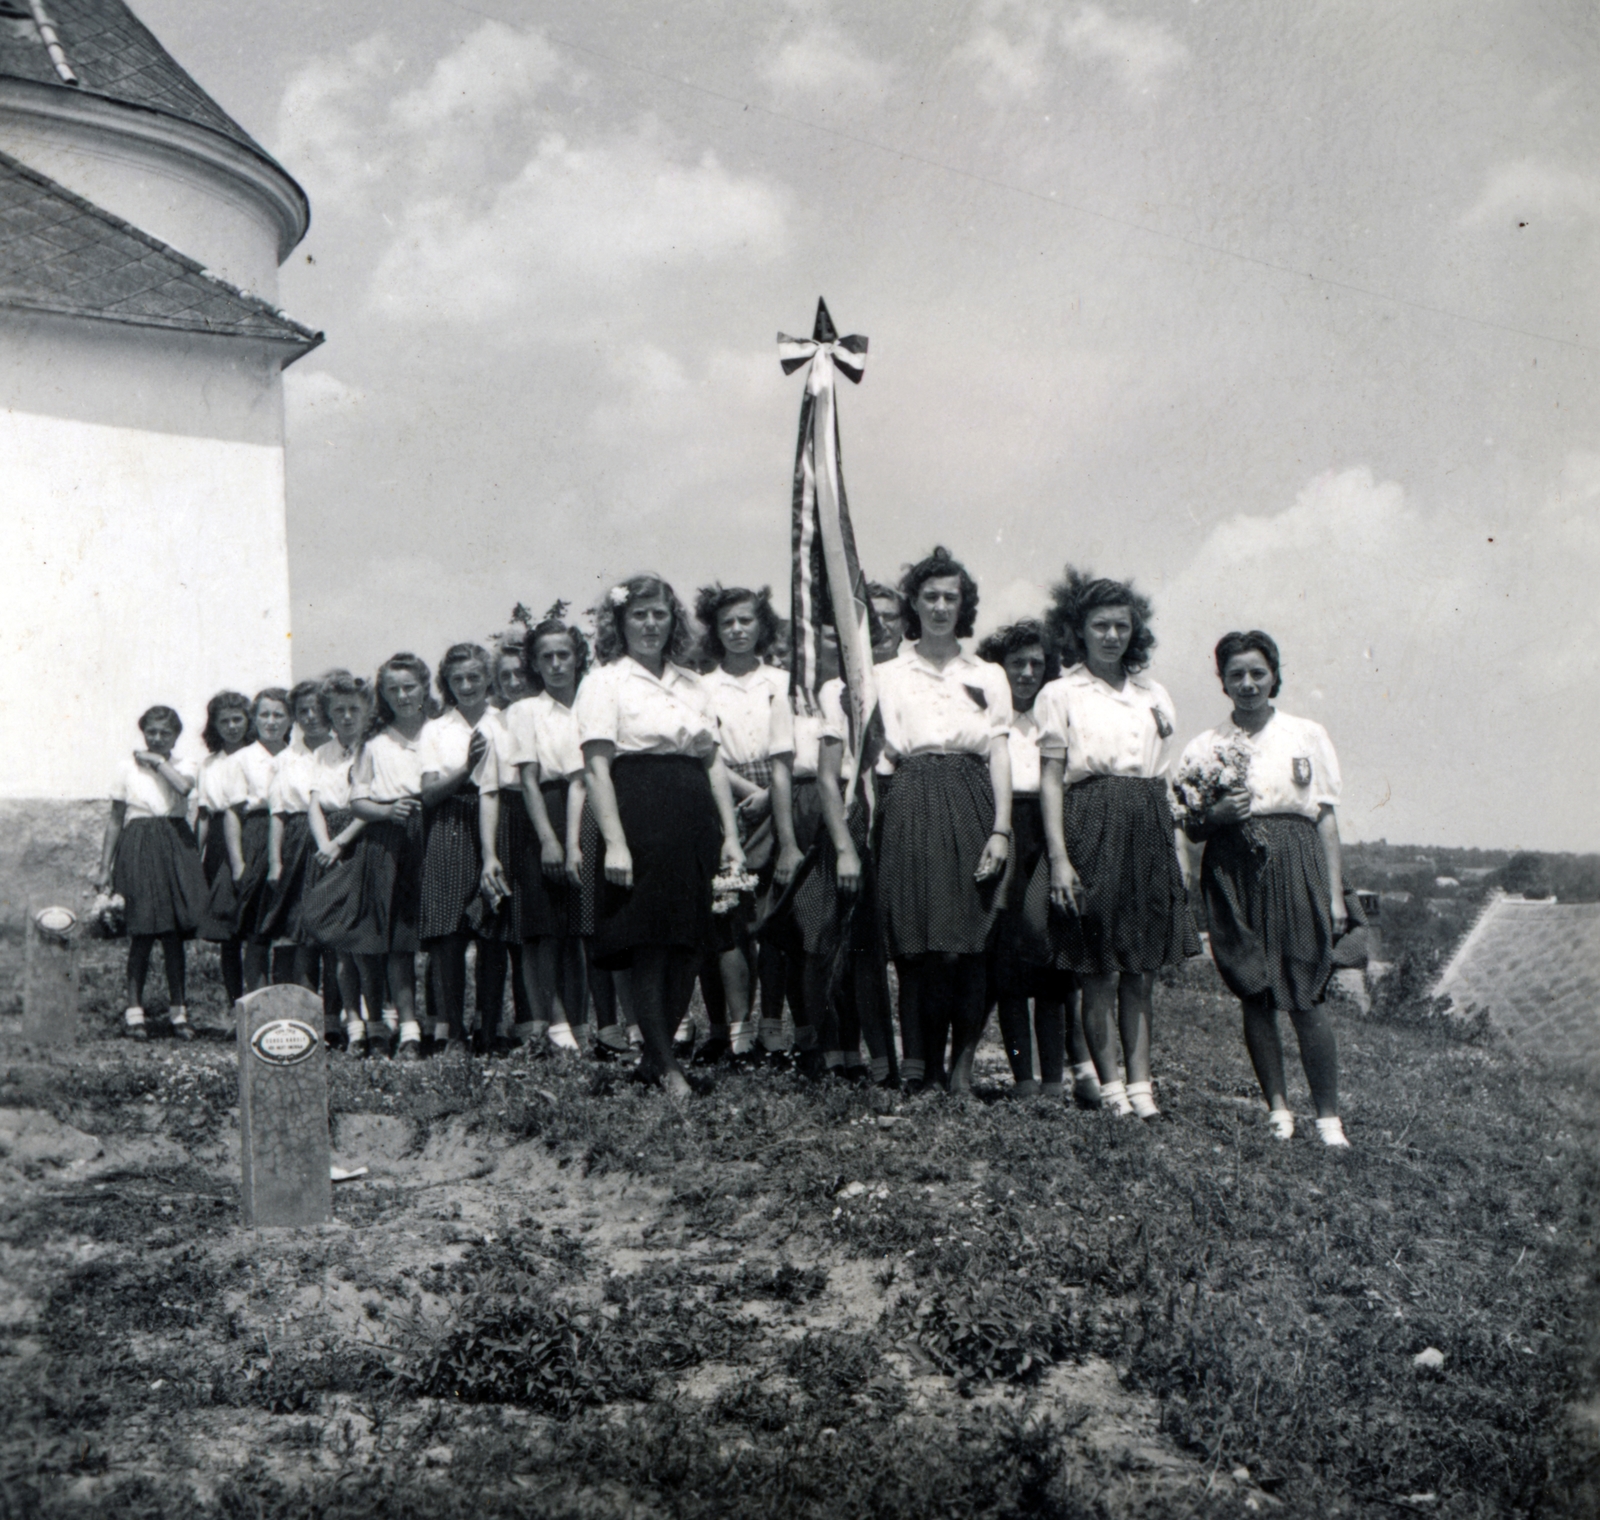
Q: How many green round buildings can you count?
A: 0